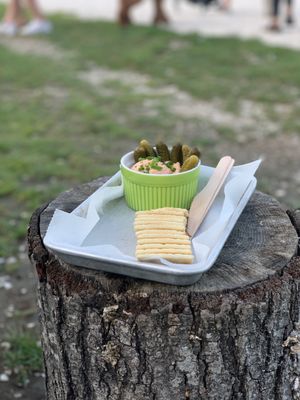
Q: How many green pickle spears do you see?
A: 7